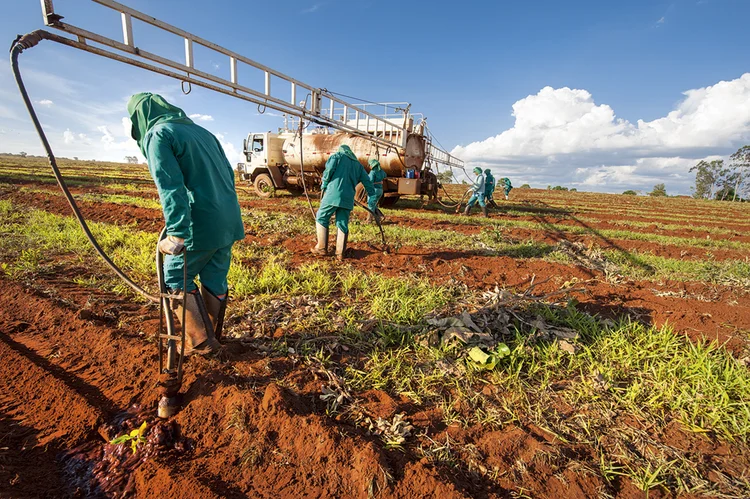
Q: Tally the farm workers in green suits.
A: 6